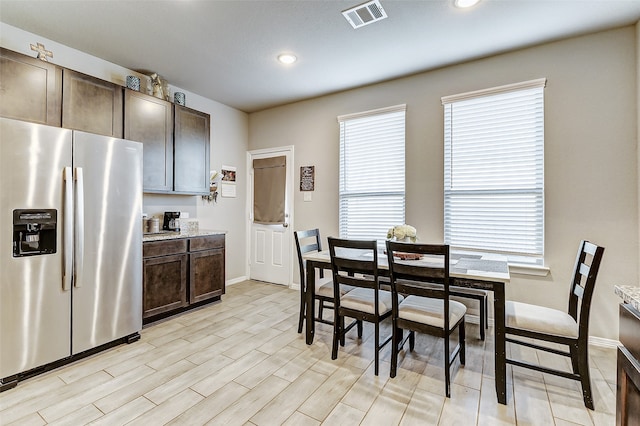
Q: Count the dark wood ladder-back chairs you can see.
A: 4